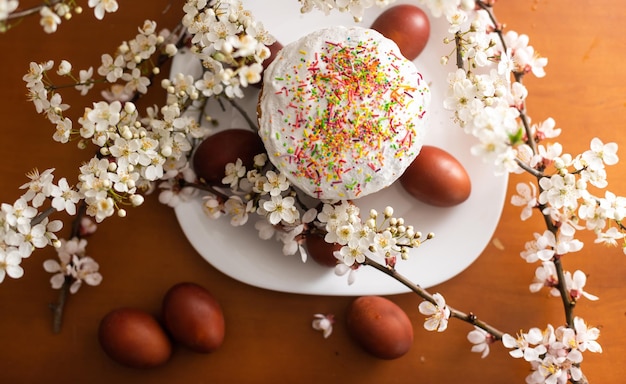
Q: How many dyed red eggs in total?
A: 8